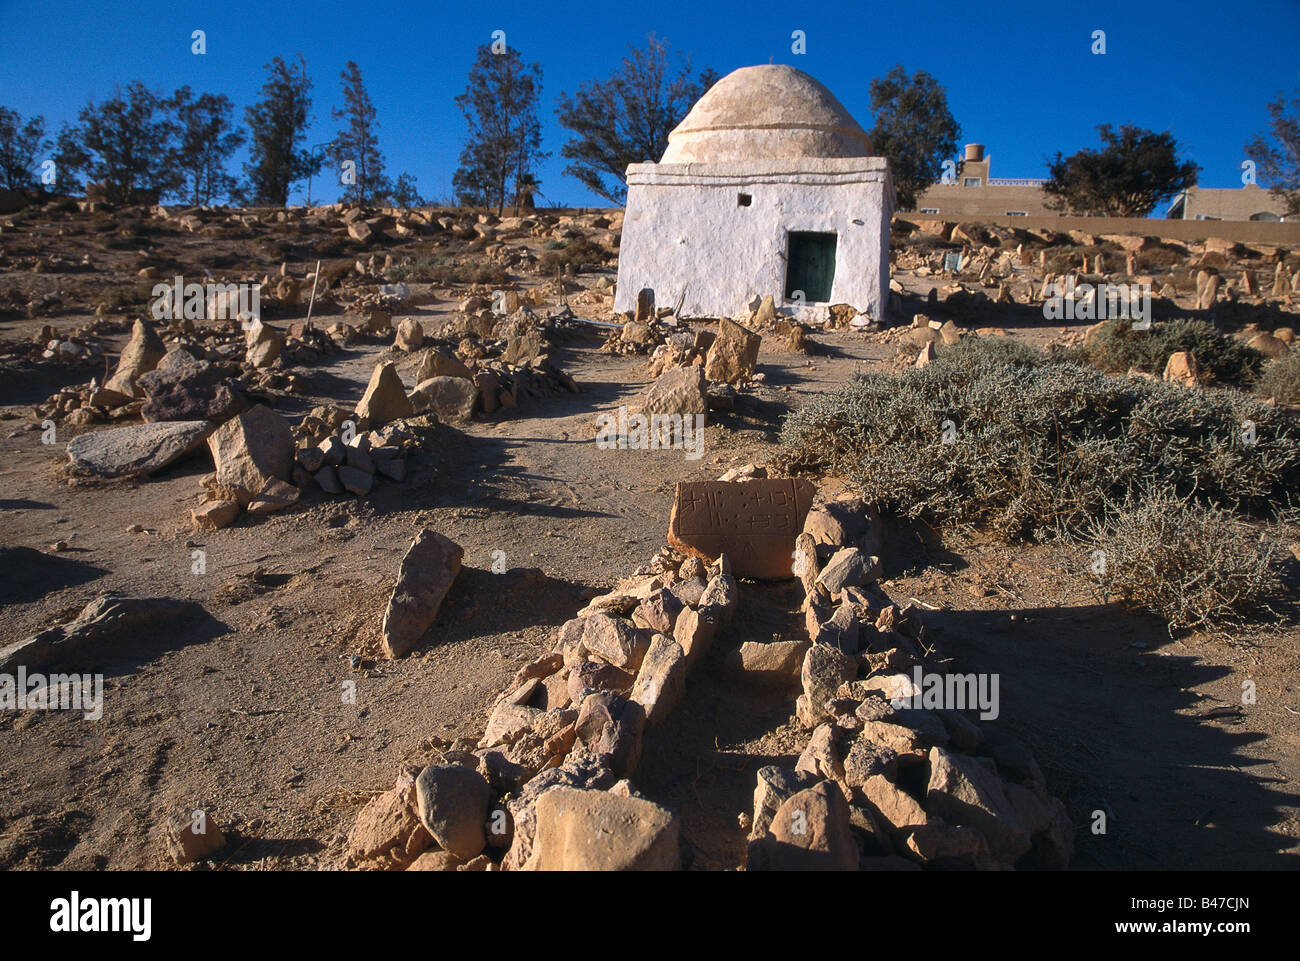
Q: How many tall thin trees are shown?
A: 3